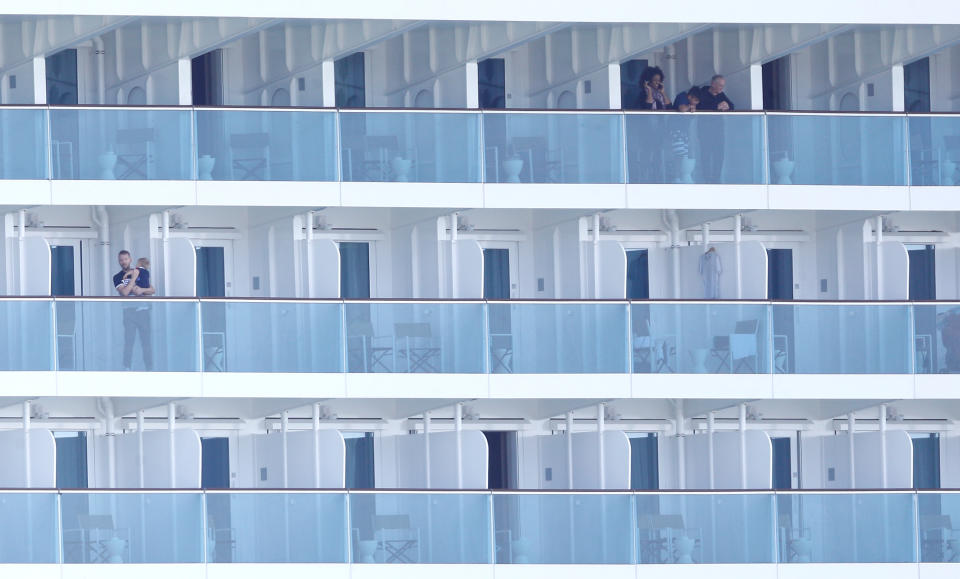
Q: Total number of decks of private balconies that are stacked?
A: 3